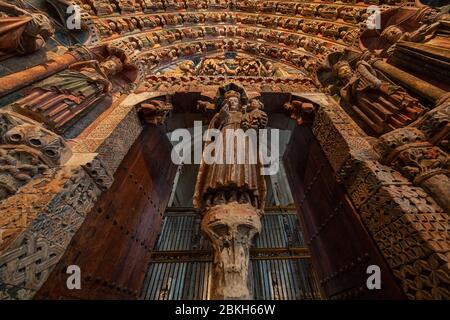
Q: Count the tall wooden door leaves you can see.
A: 2